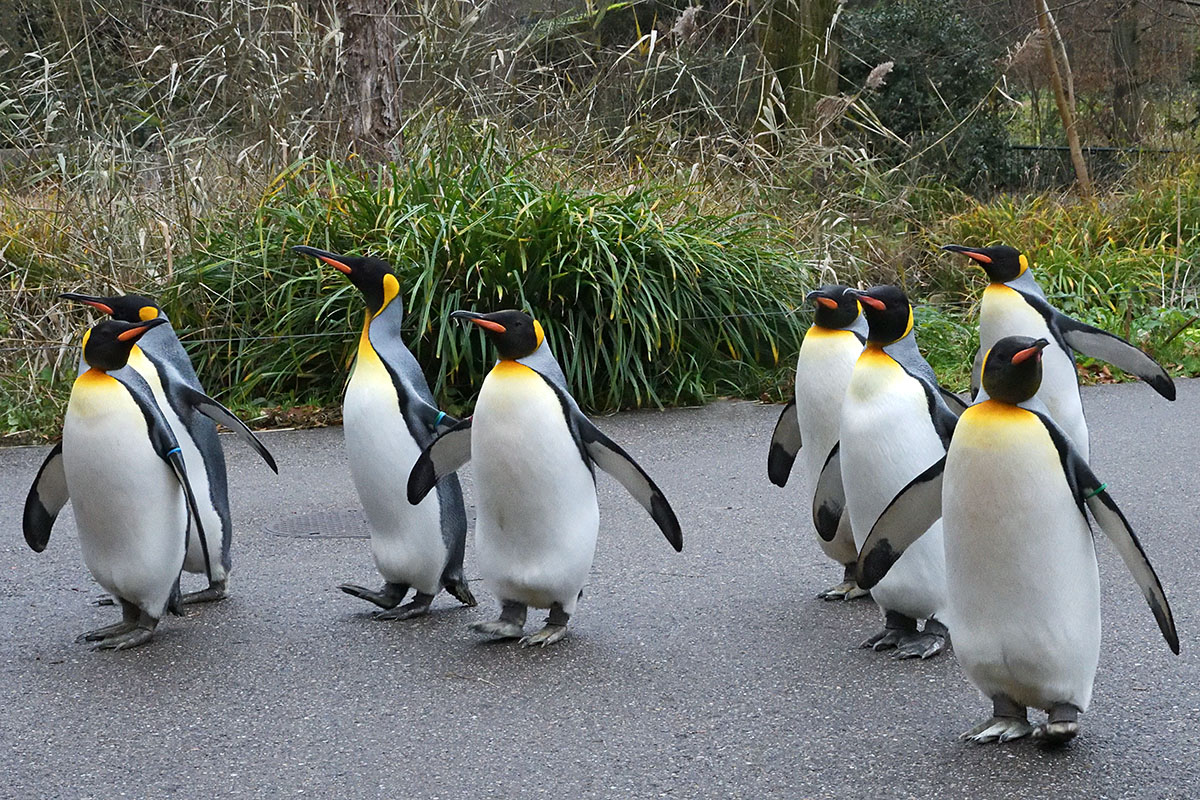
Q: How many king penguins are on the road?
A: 8